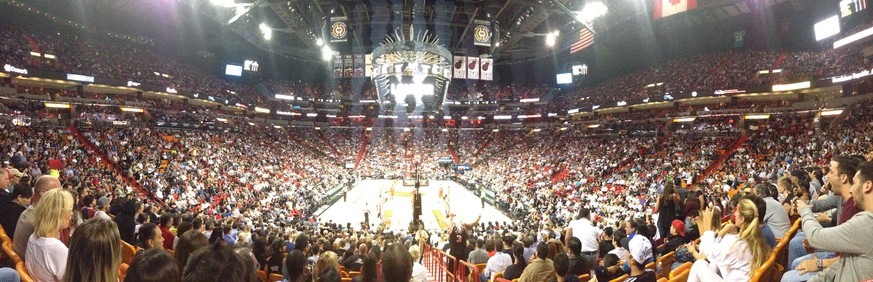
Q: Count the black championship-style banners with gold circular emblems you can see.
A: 2